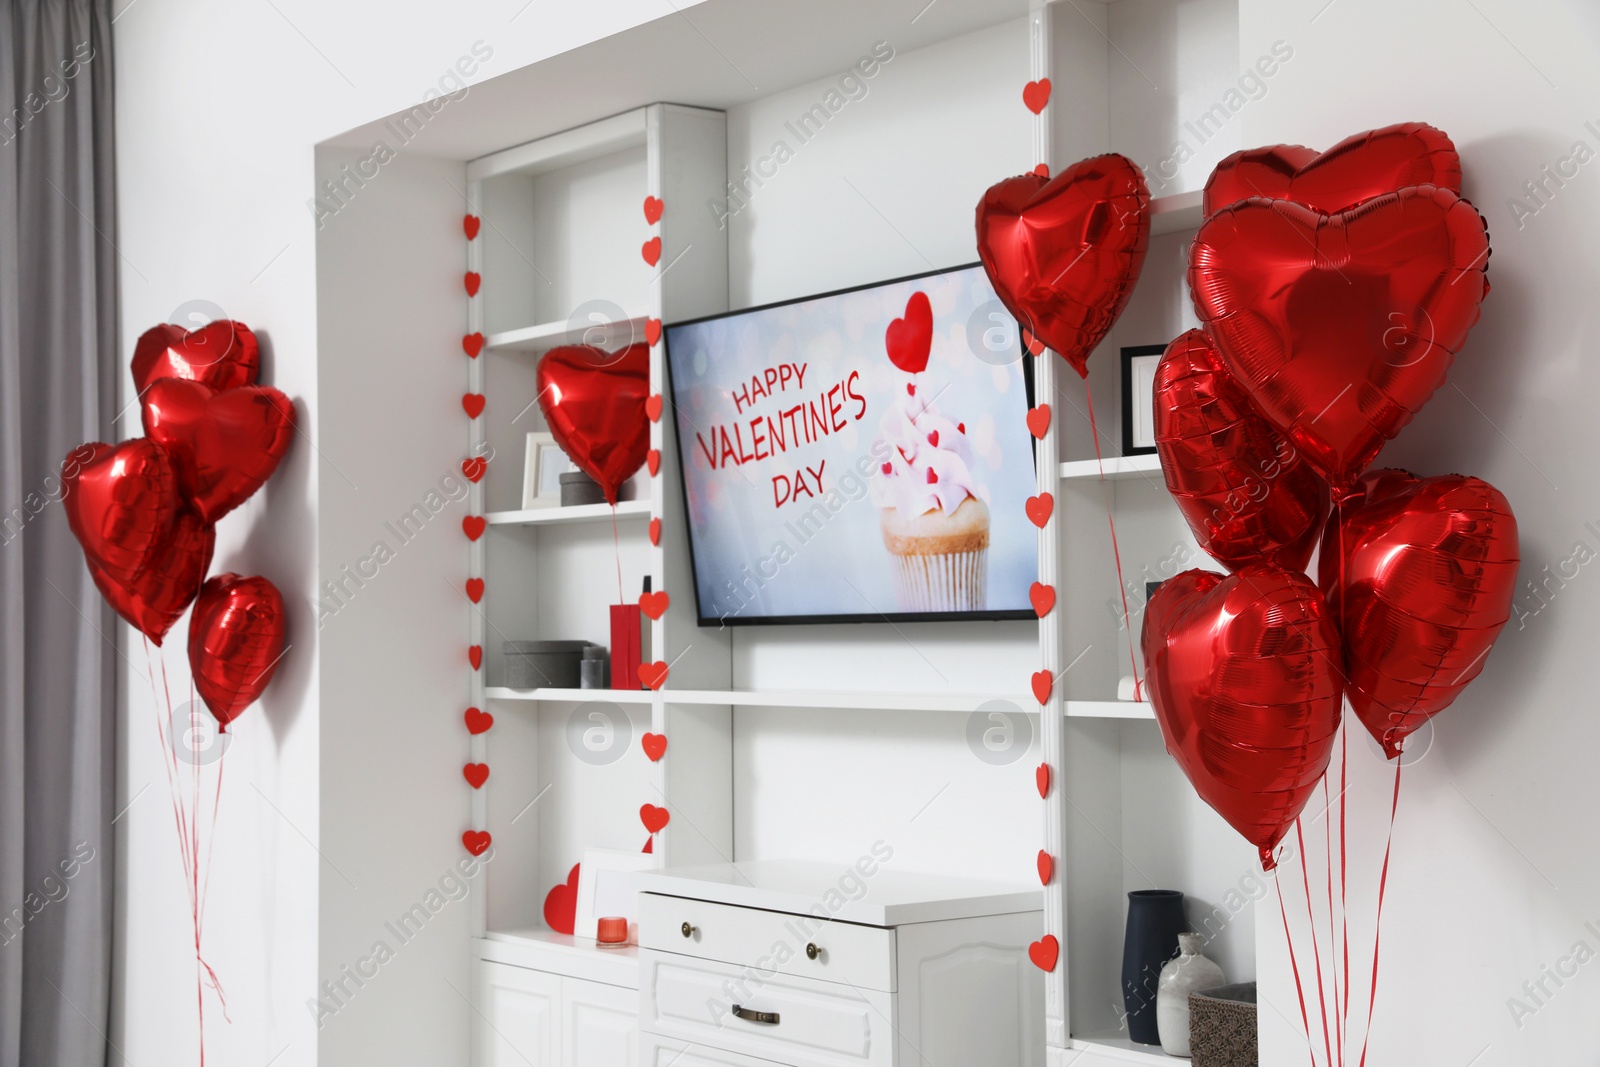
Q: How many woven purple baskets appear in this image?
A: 0